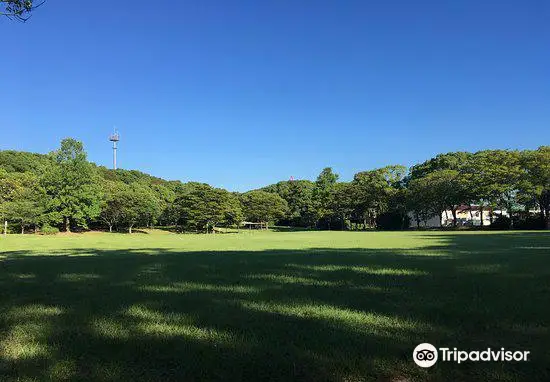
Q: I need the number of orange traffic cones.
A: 0